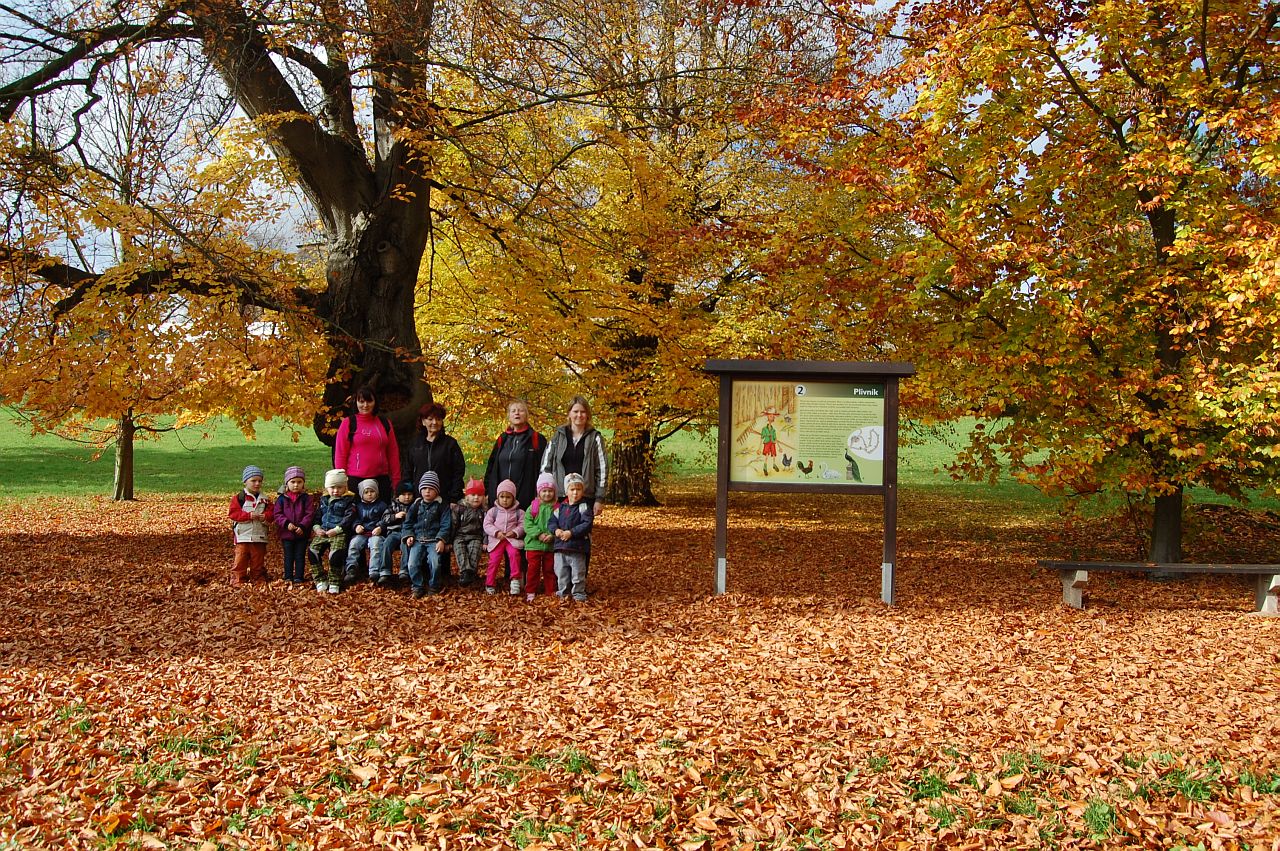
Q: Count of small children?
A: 10